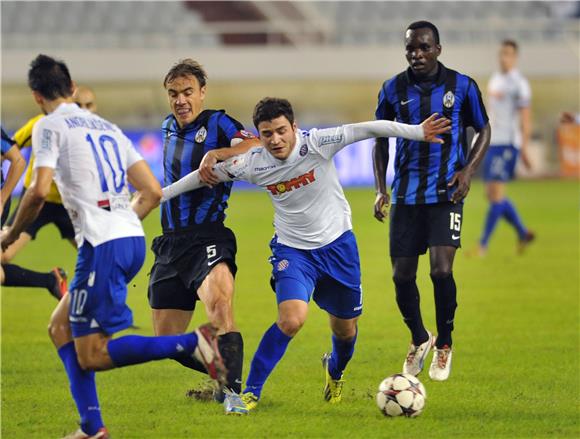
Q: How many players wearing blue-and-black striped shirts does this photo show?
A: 2